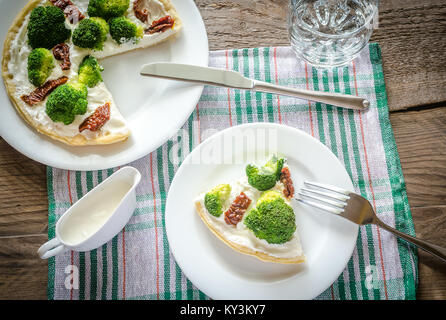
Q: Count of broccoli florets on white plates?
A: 10